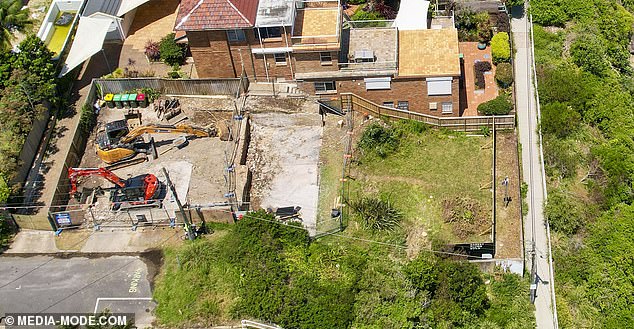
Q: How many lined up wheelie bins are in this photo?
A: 5